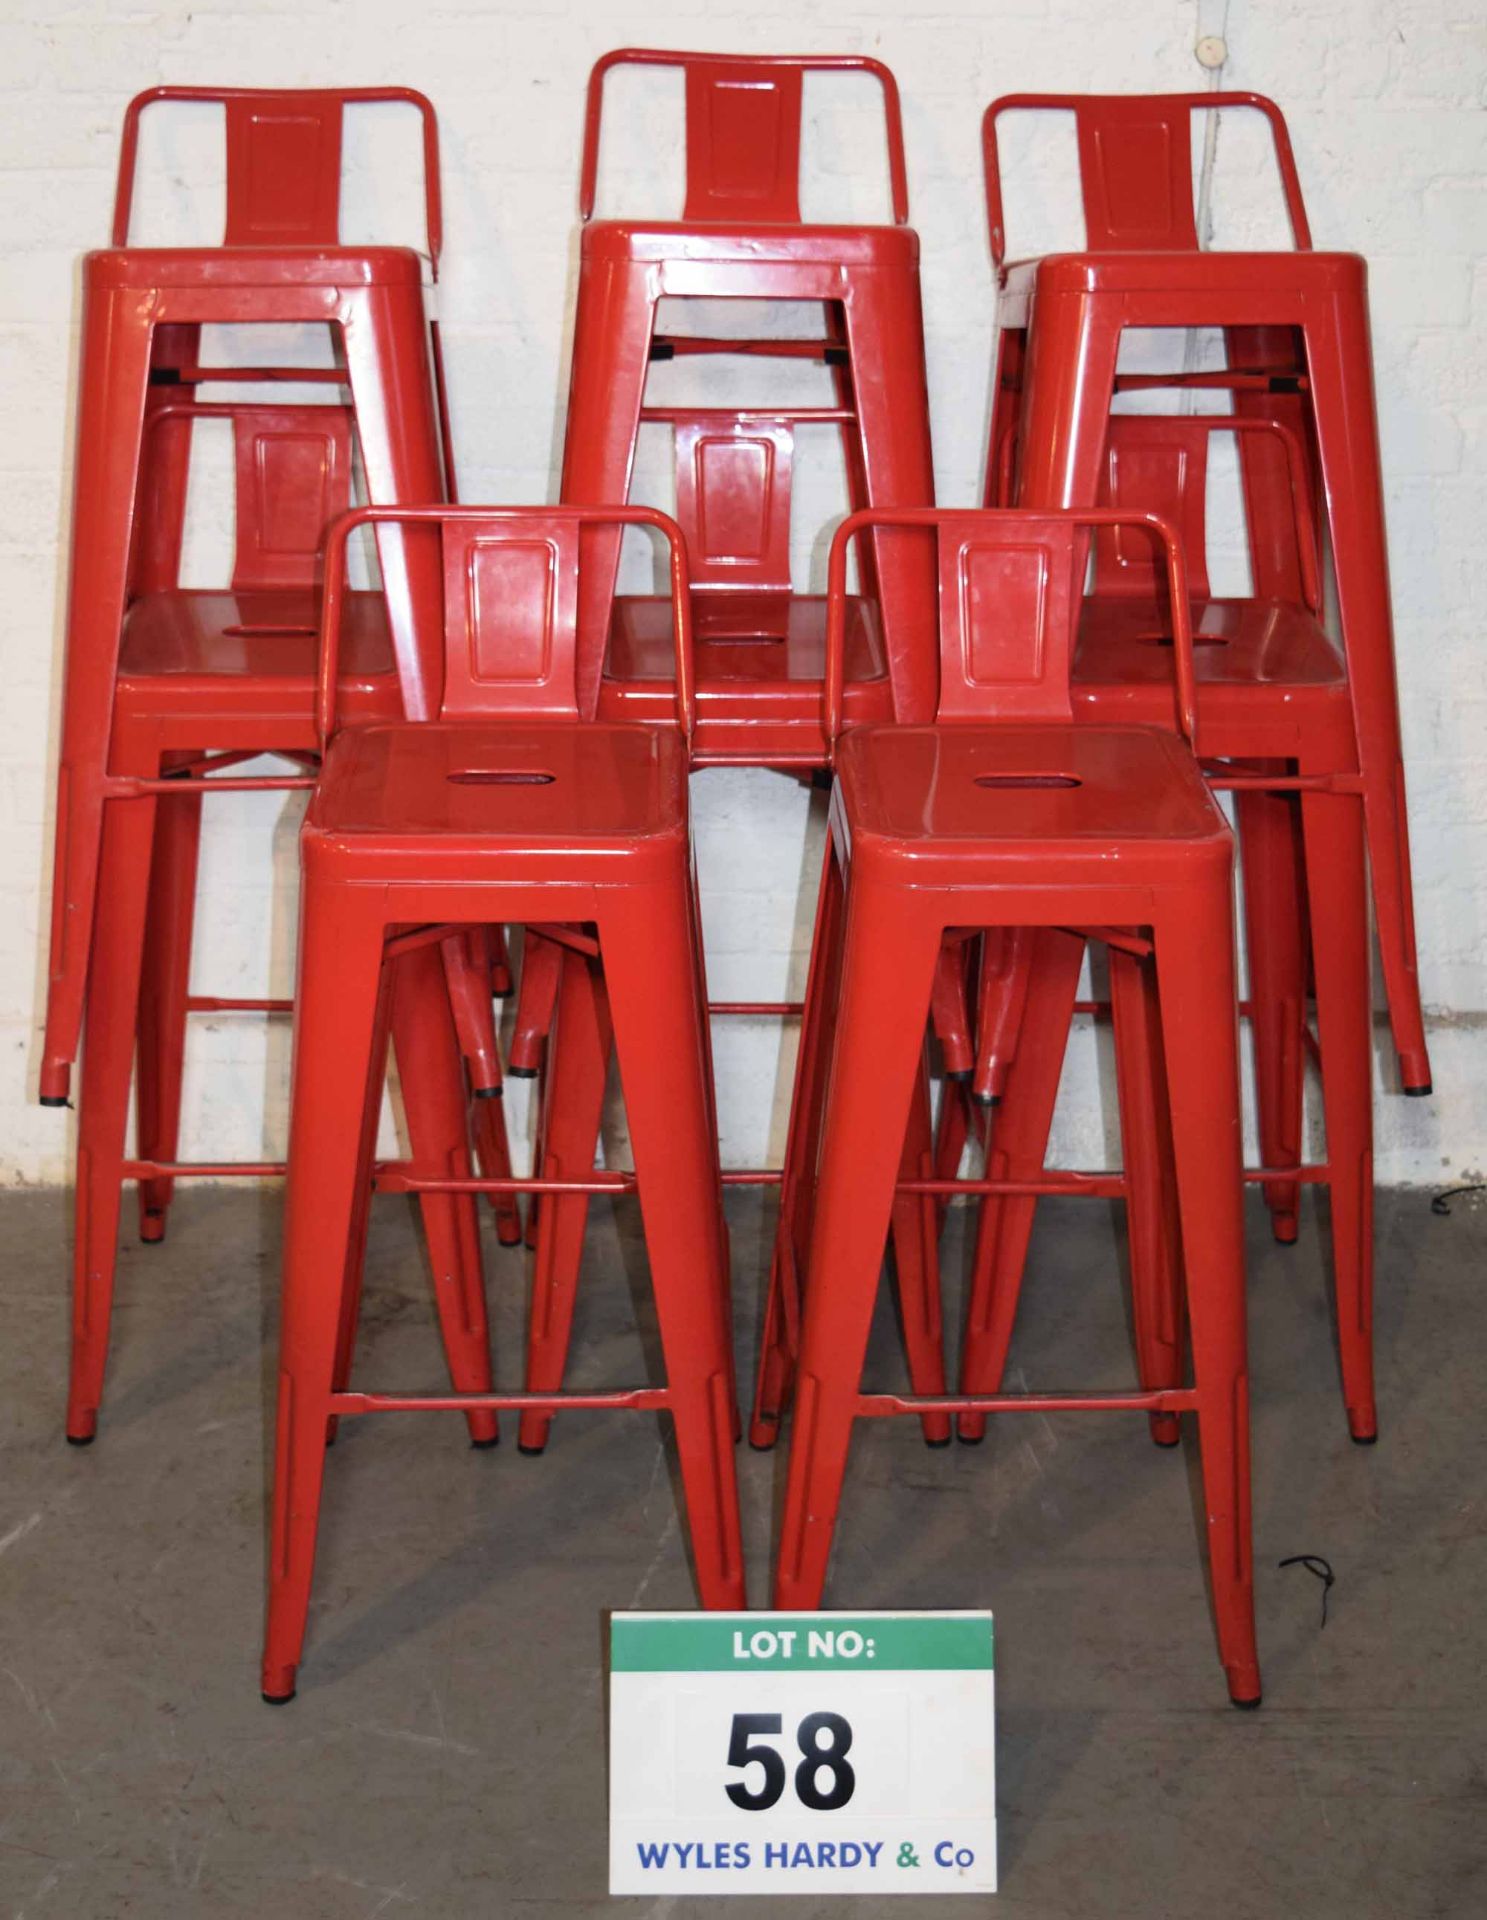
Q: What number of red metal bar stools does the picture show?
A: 8